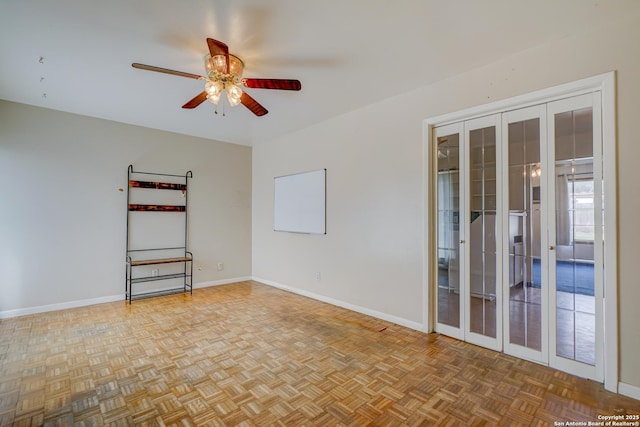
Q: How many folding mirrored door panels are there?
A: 4